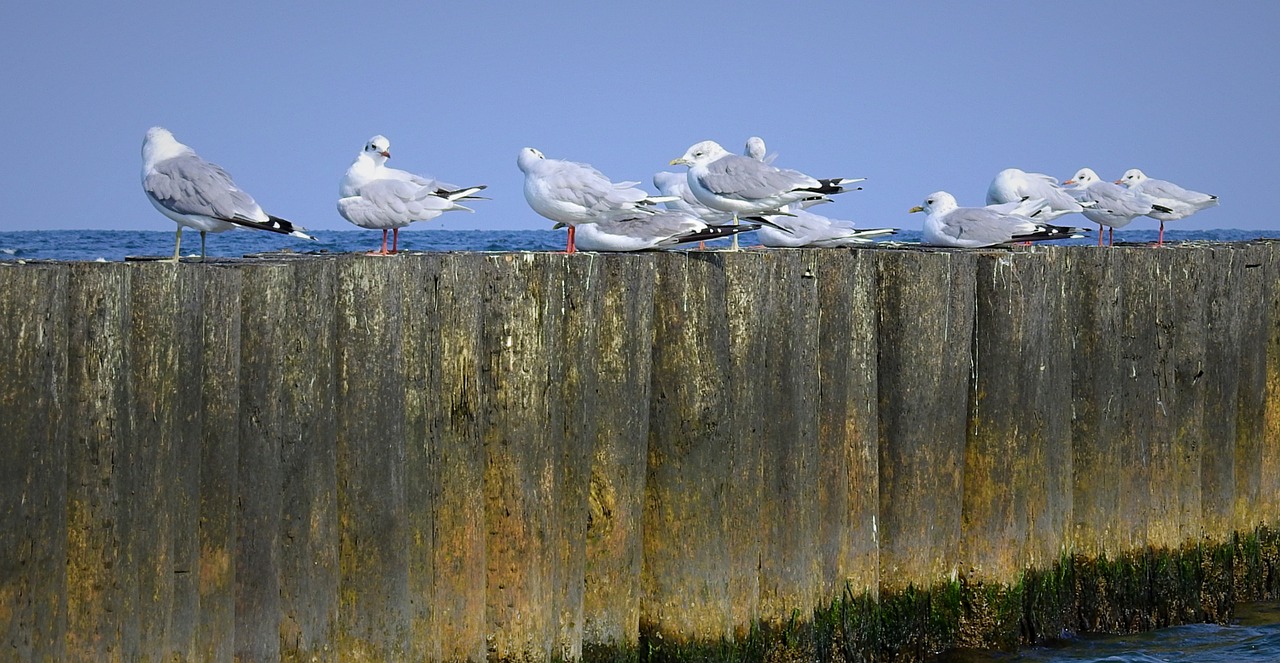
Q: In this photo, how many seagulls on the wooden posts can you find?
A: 12